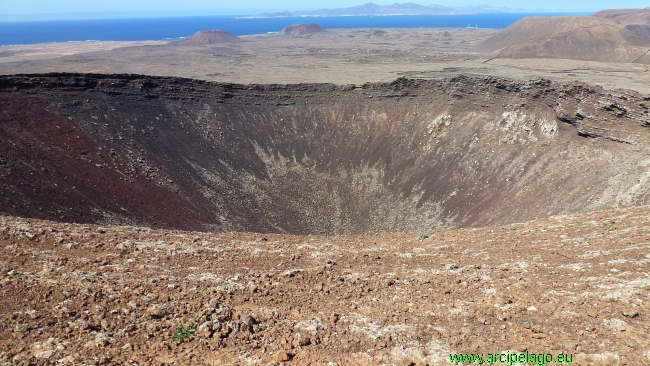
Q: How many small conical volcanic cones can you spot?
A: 2